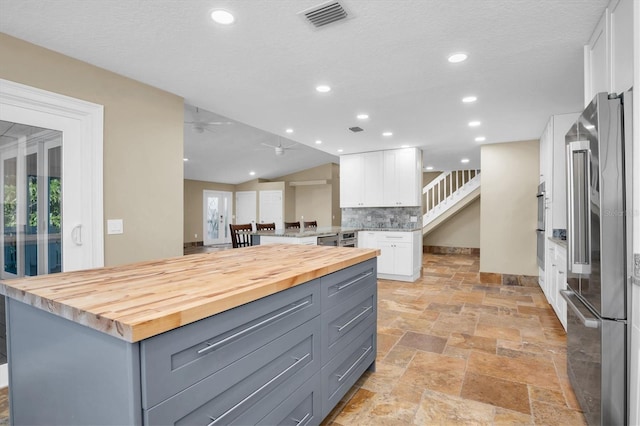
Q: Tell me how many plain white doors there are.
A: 2